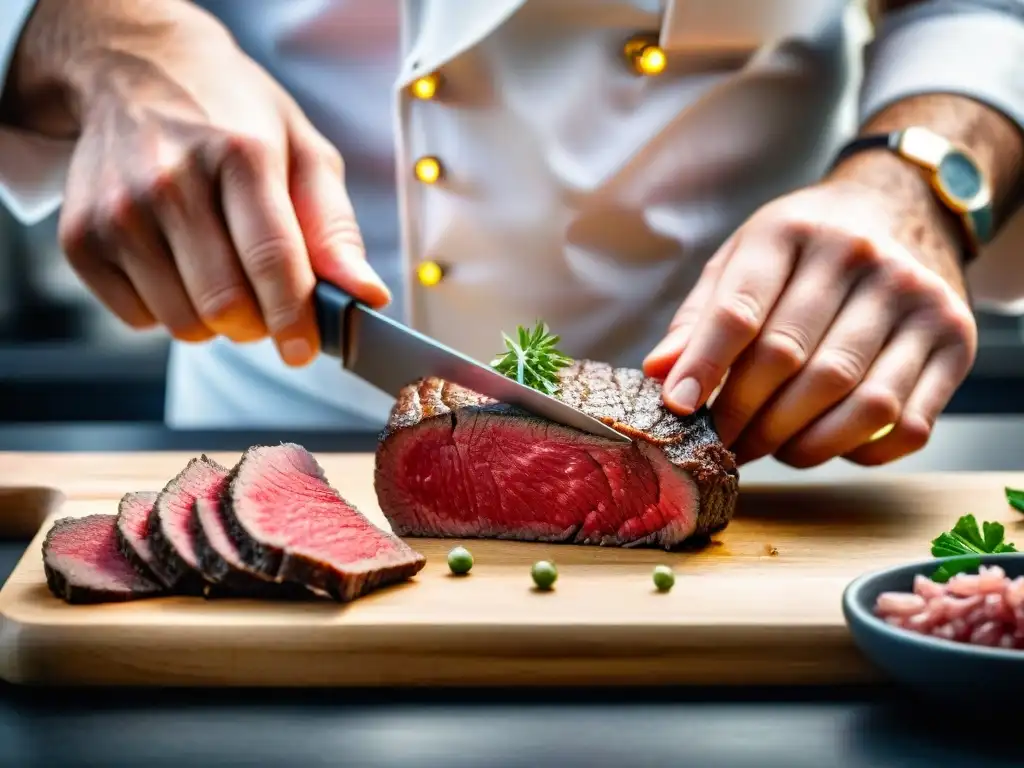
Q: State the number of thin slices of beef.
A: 5